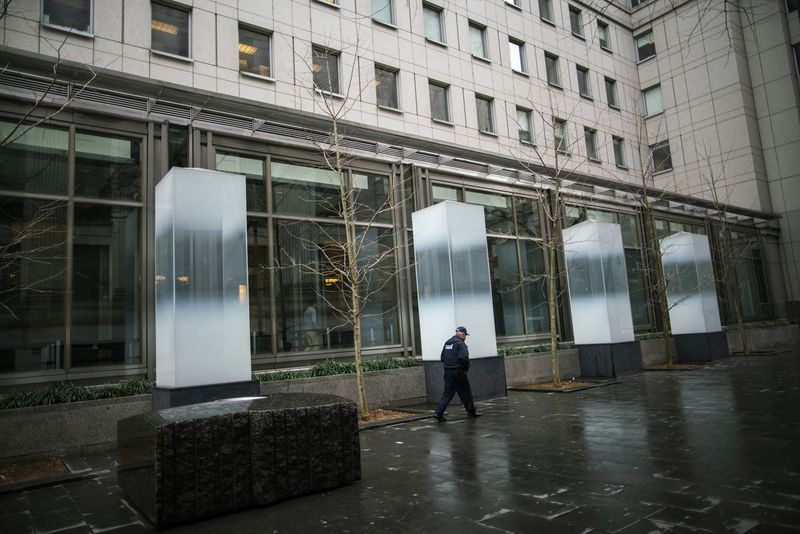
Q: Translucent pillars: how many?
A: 4